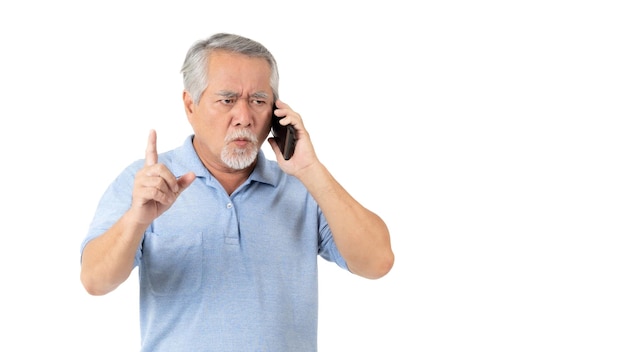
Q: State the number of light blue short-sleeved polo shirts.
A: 1